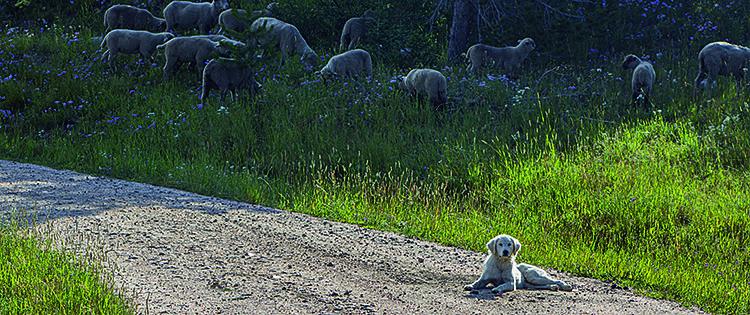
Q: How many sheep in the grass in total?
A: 14